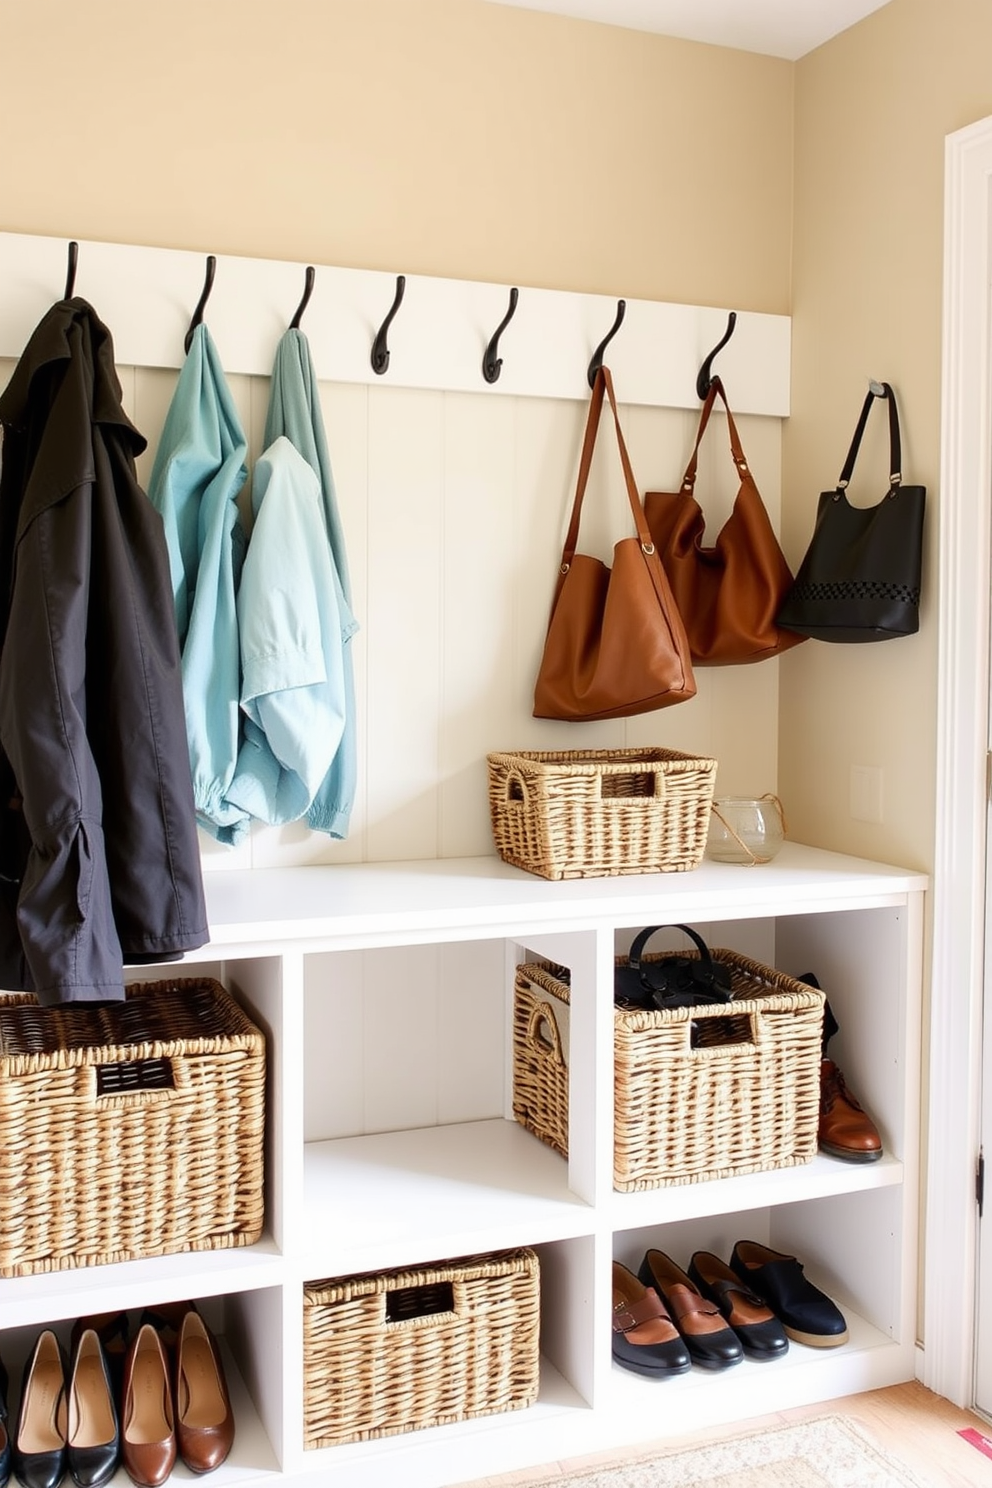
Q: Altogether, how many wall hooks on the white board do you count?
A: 7